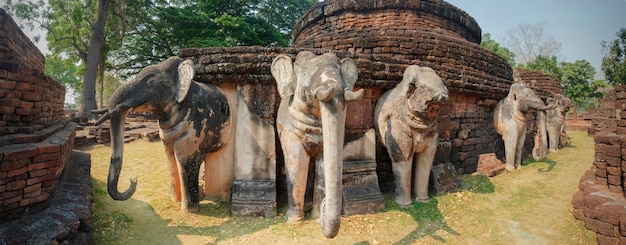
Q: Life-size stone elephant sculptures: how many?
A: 5